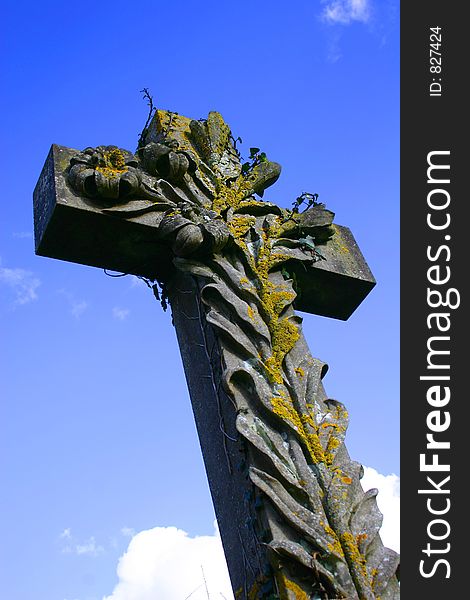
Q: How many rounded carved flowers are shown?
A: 3